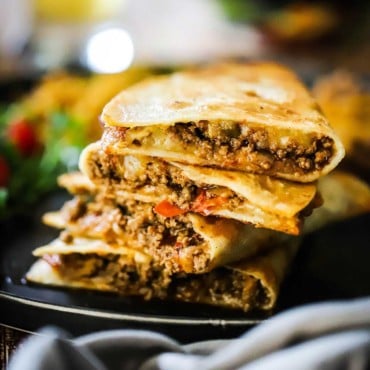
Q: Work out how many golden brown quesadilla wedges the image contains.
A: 4